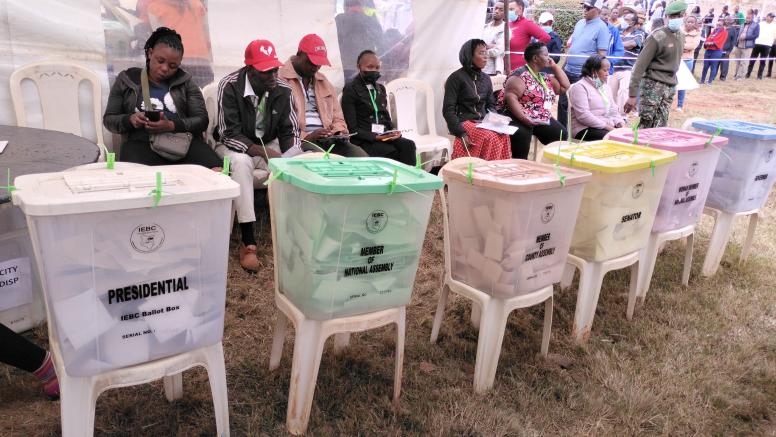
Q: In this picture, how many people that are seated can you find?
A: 7